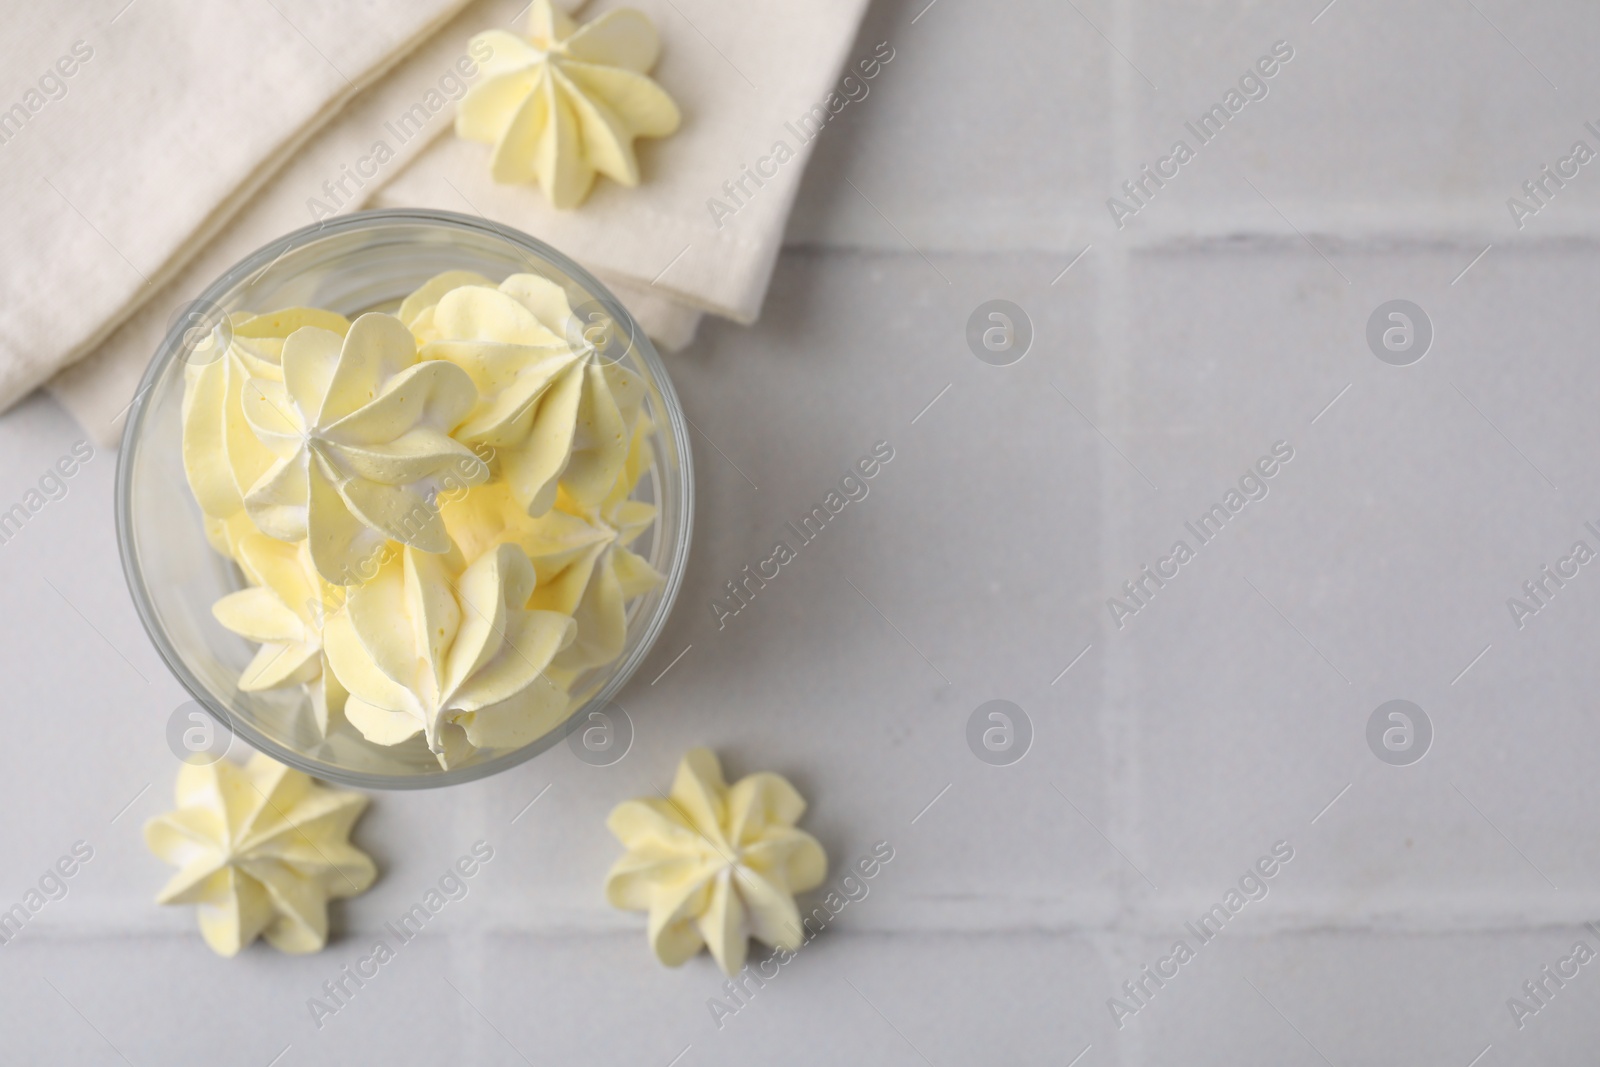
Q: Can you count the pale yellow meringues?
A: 9